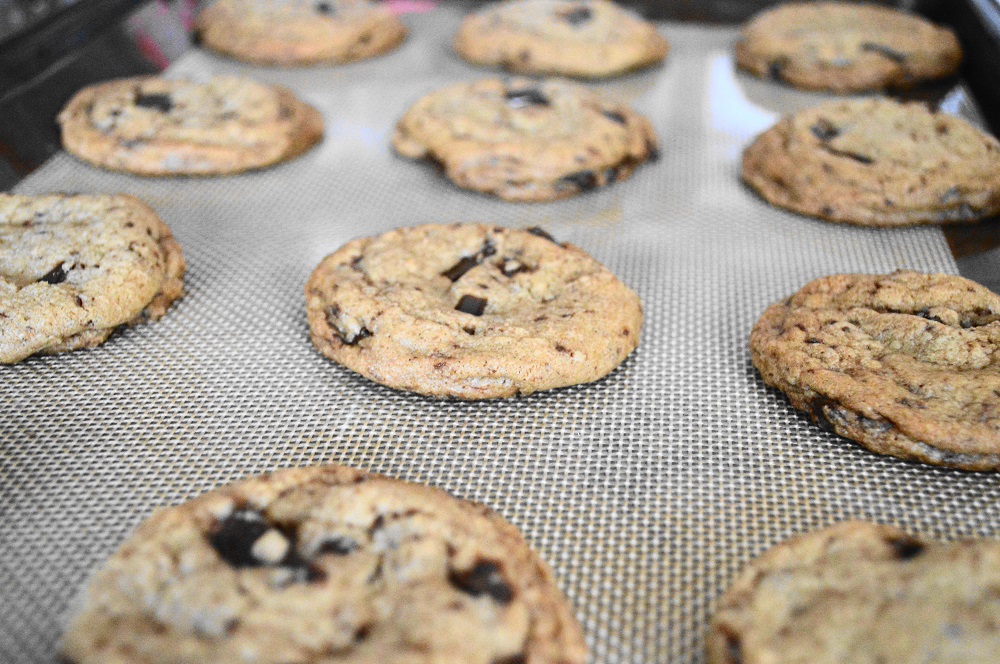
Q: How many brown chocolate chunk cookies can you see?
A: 11